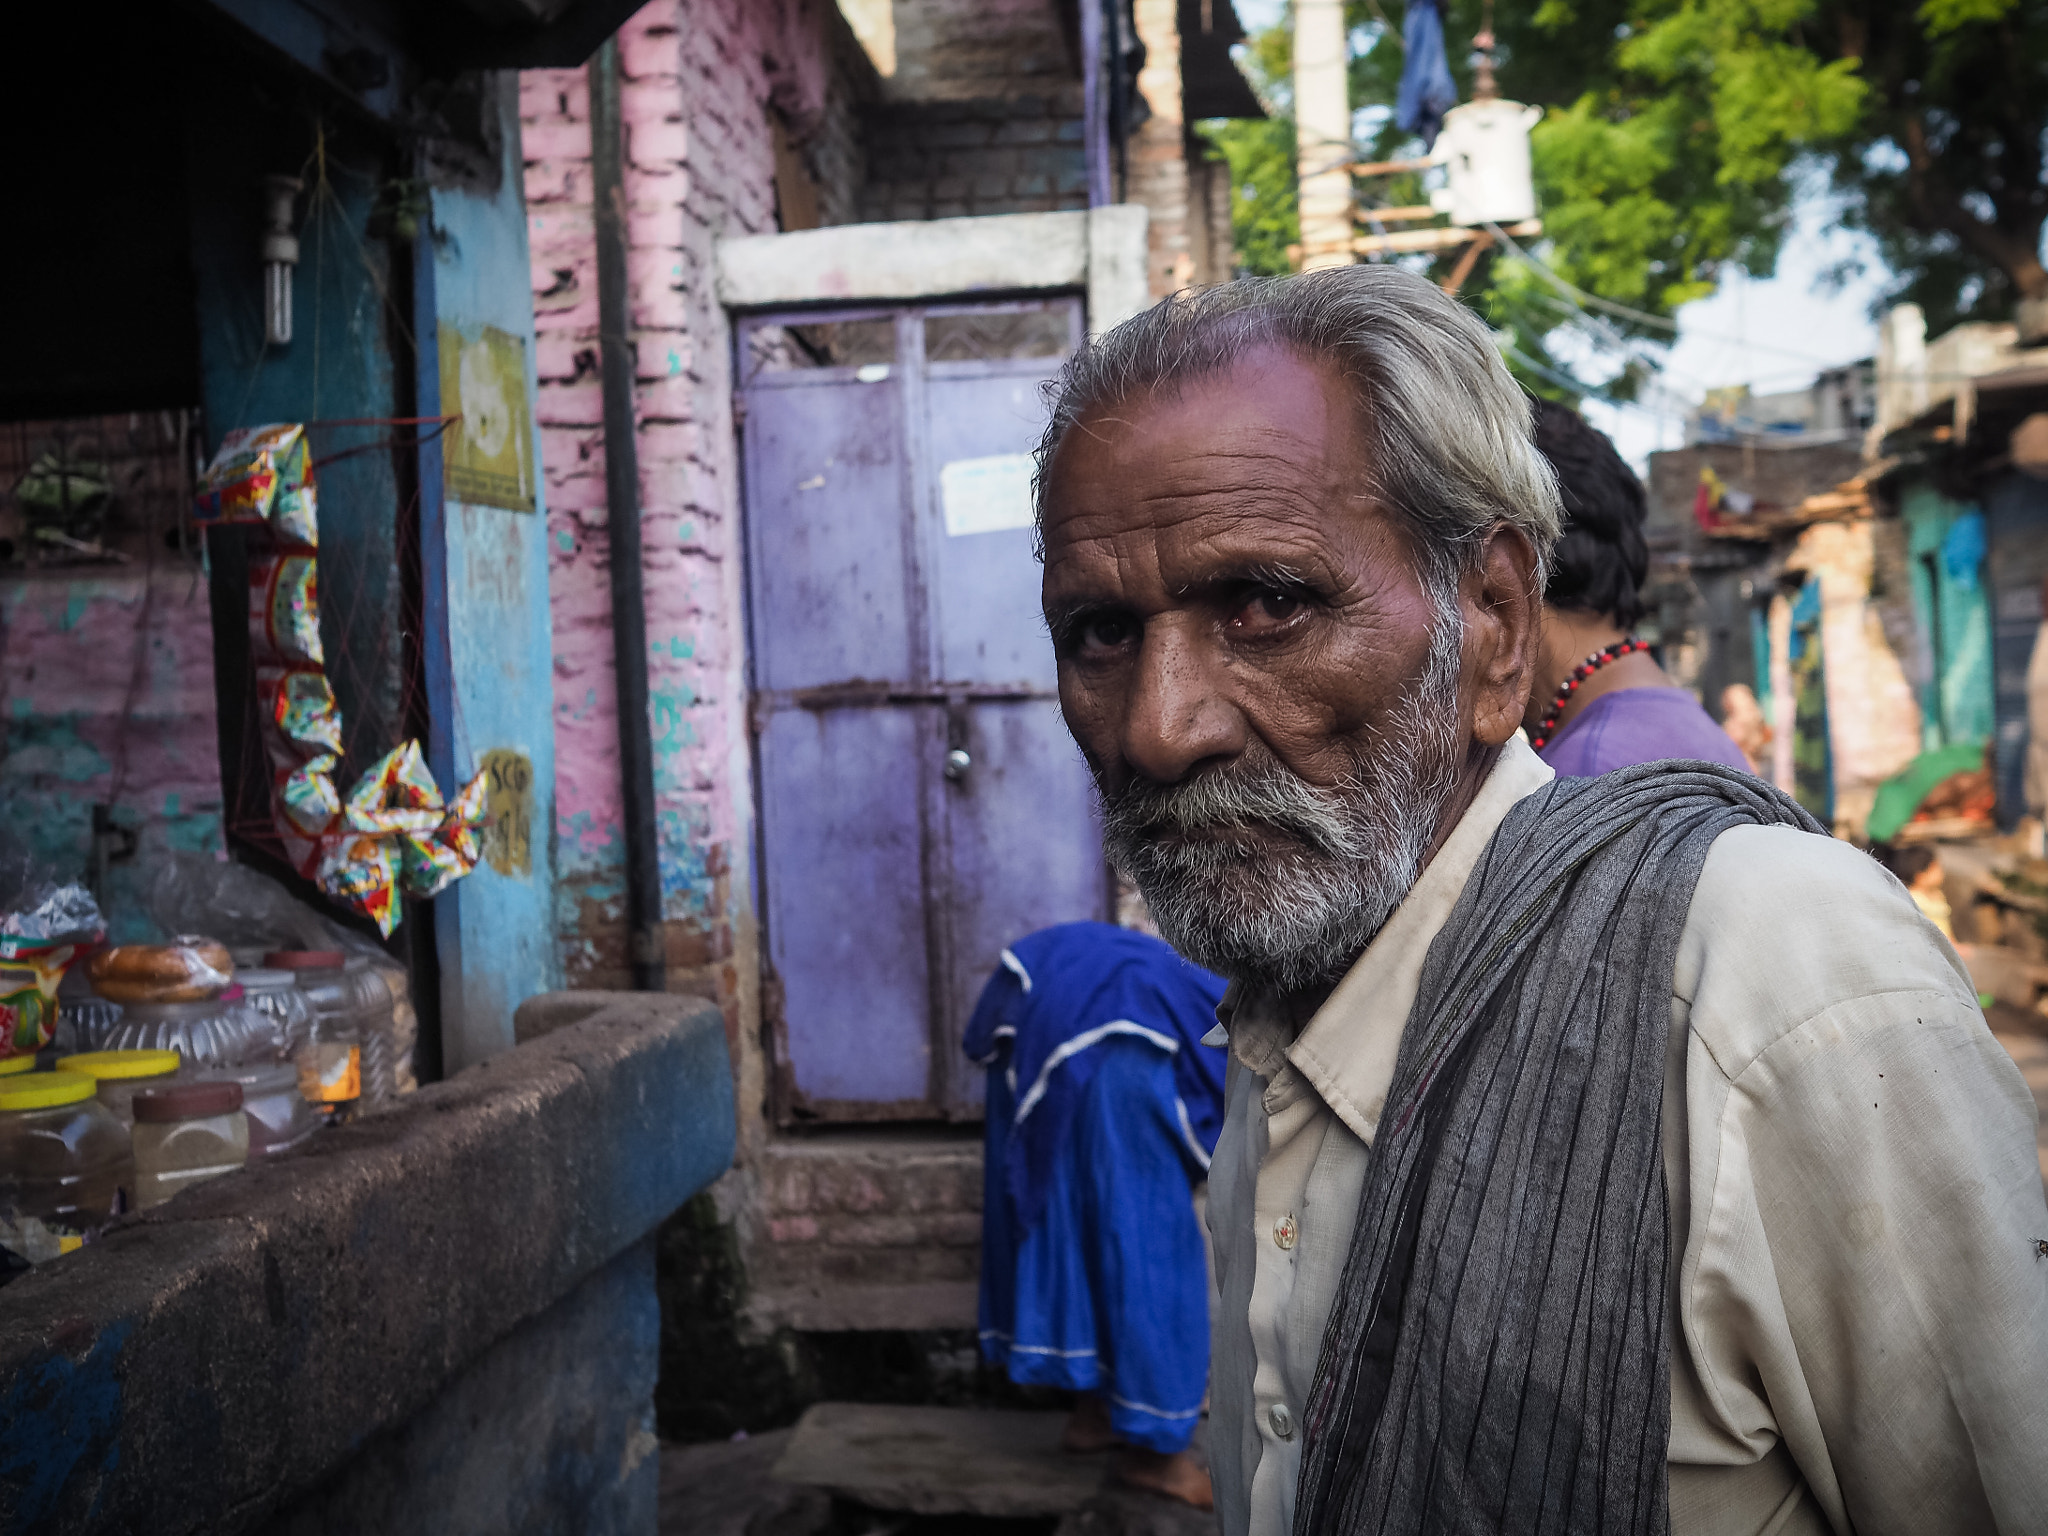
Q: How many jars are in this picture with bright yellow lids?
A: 3